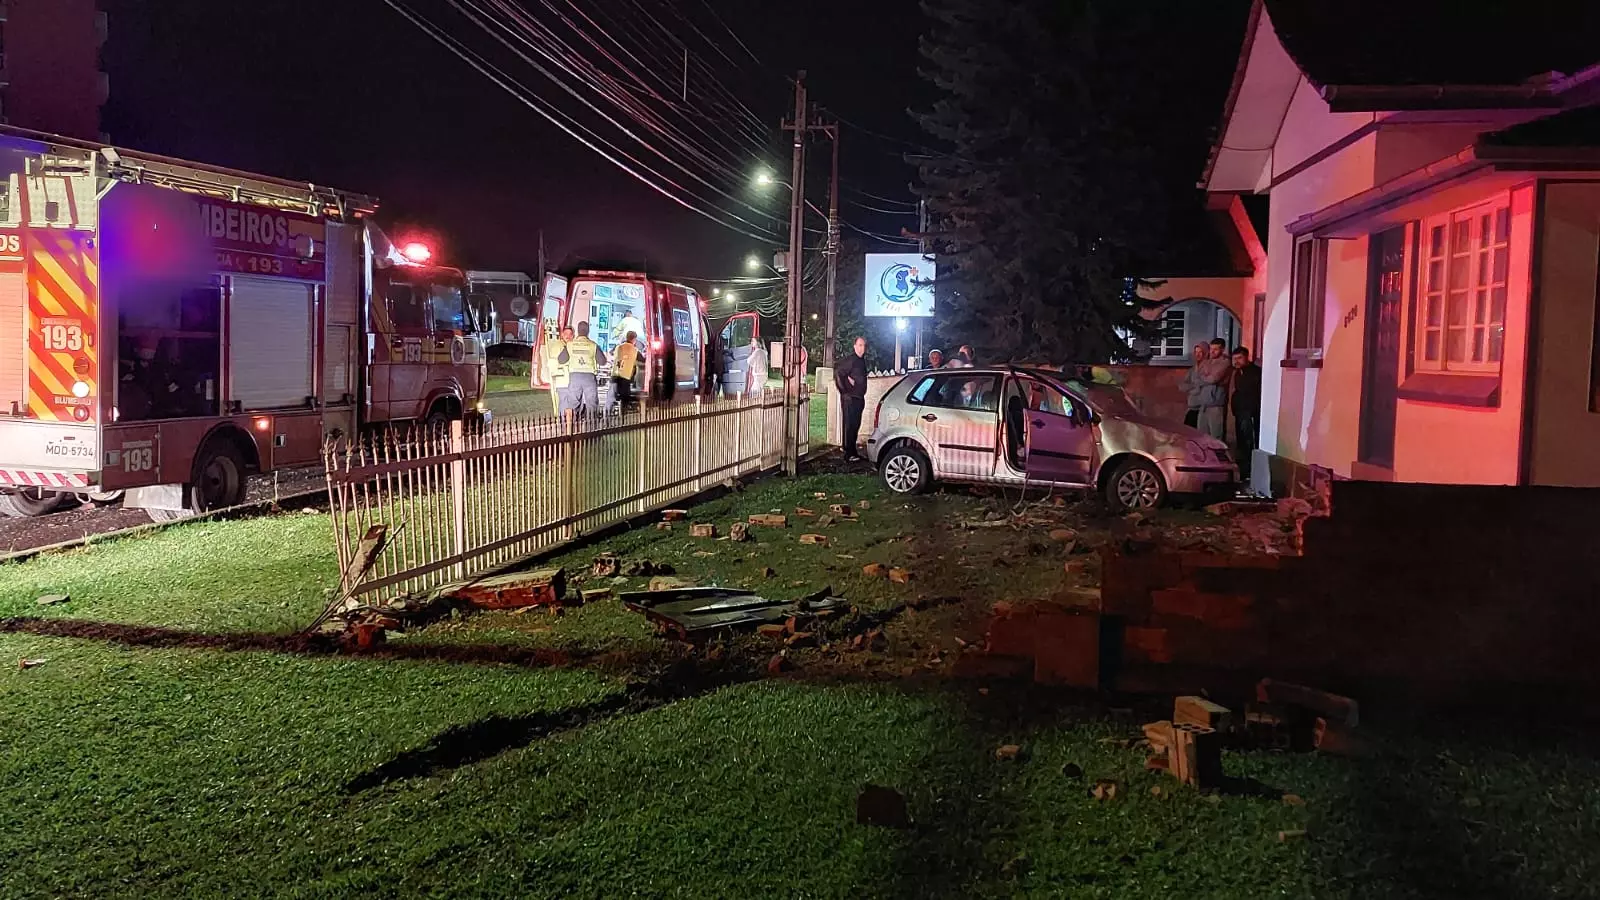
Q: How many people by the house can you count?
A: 3